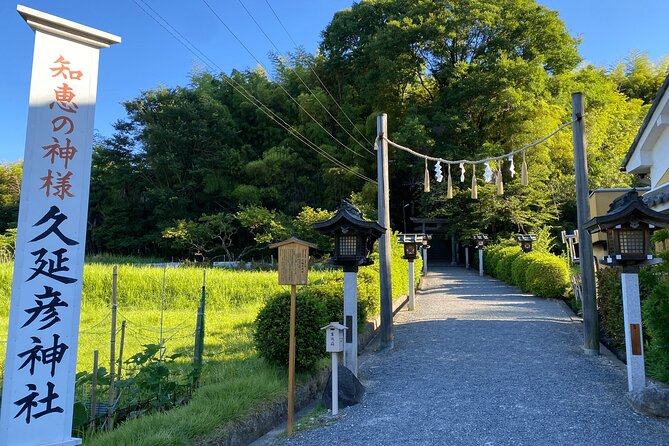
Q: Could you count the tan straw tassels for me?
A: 5